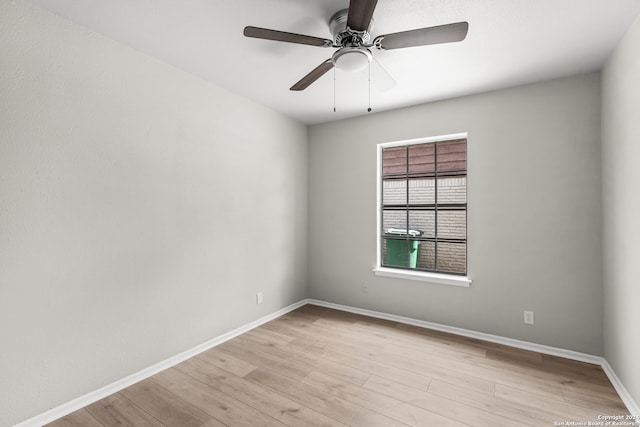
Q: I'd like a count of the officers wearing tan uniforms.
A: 0